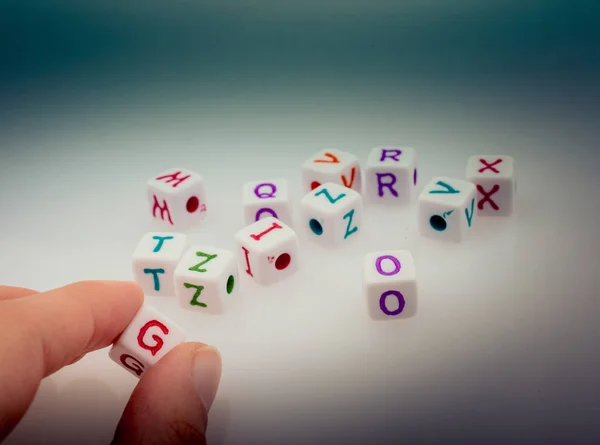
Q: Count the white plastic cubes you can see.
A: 12